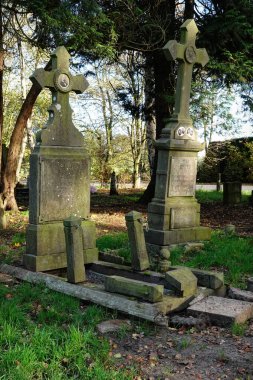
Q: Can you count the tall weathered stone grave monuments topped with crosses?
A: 2